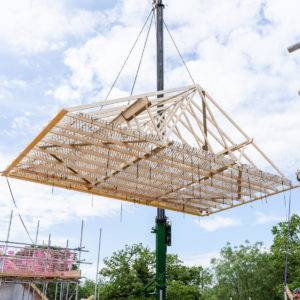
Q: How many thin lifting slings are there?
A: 3